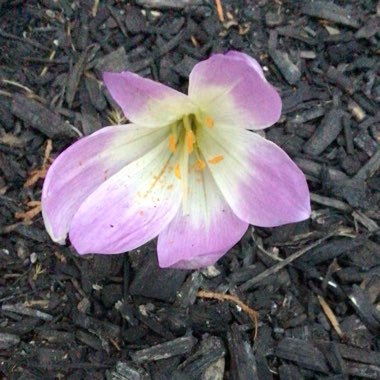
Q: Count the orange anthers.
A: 6